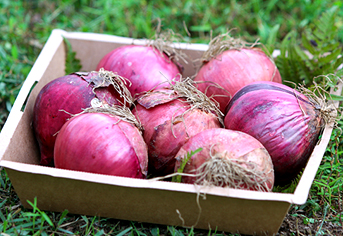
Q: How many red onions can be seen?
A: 7